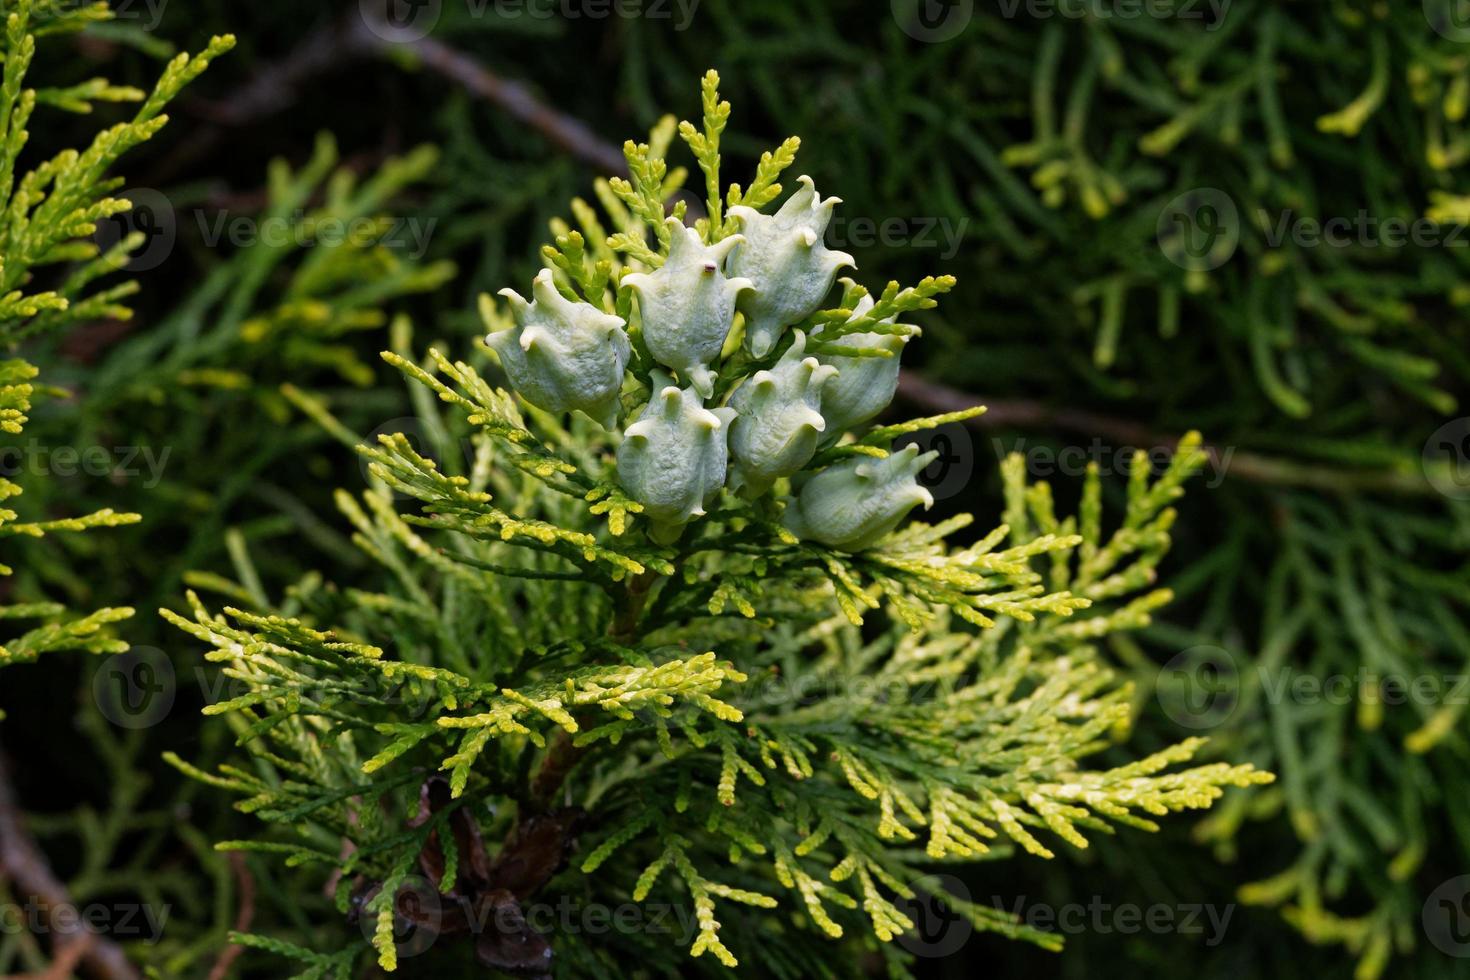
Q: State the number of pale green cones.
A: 7